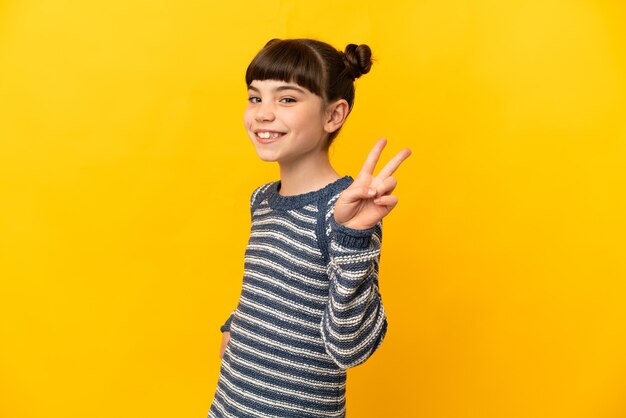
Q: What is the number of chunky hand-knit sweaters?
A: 1